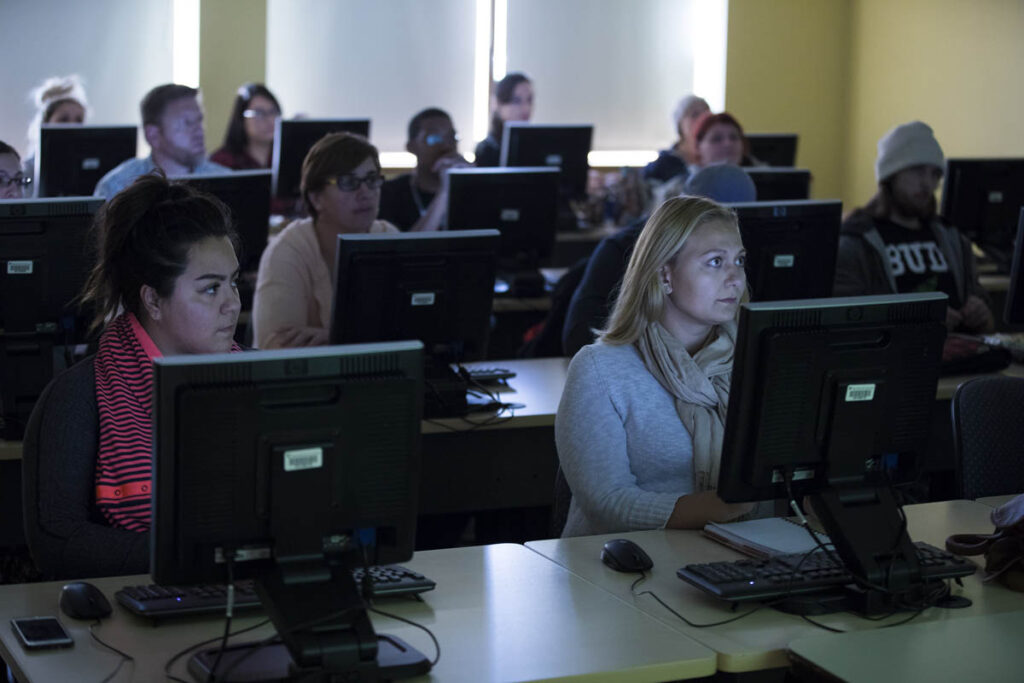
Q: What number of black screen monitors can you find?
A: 14